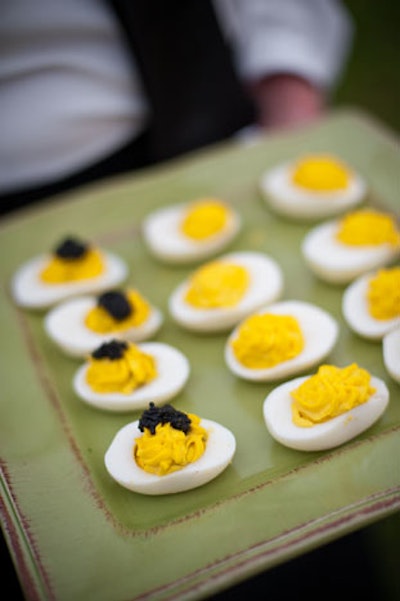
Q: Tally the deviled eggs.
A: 12